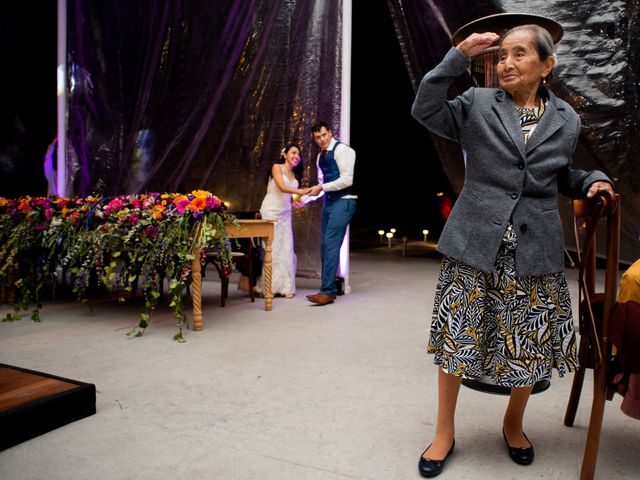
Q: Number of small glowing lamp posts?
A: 4